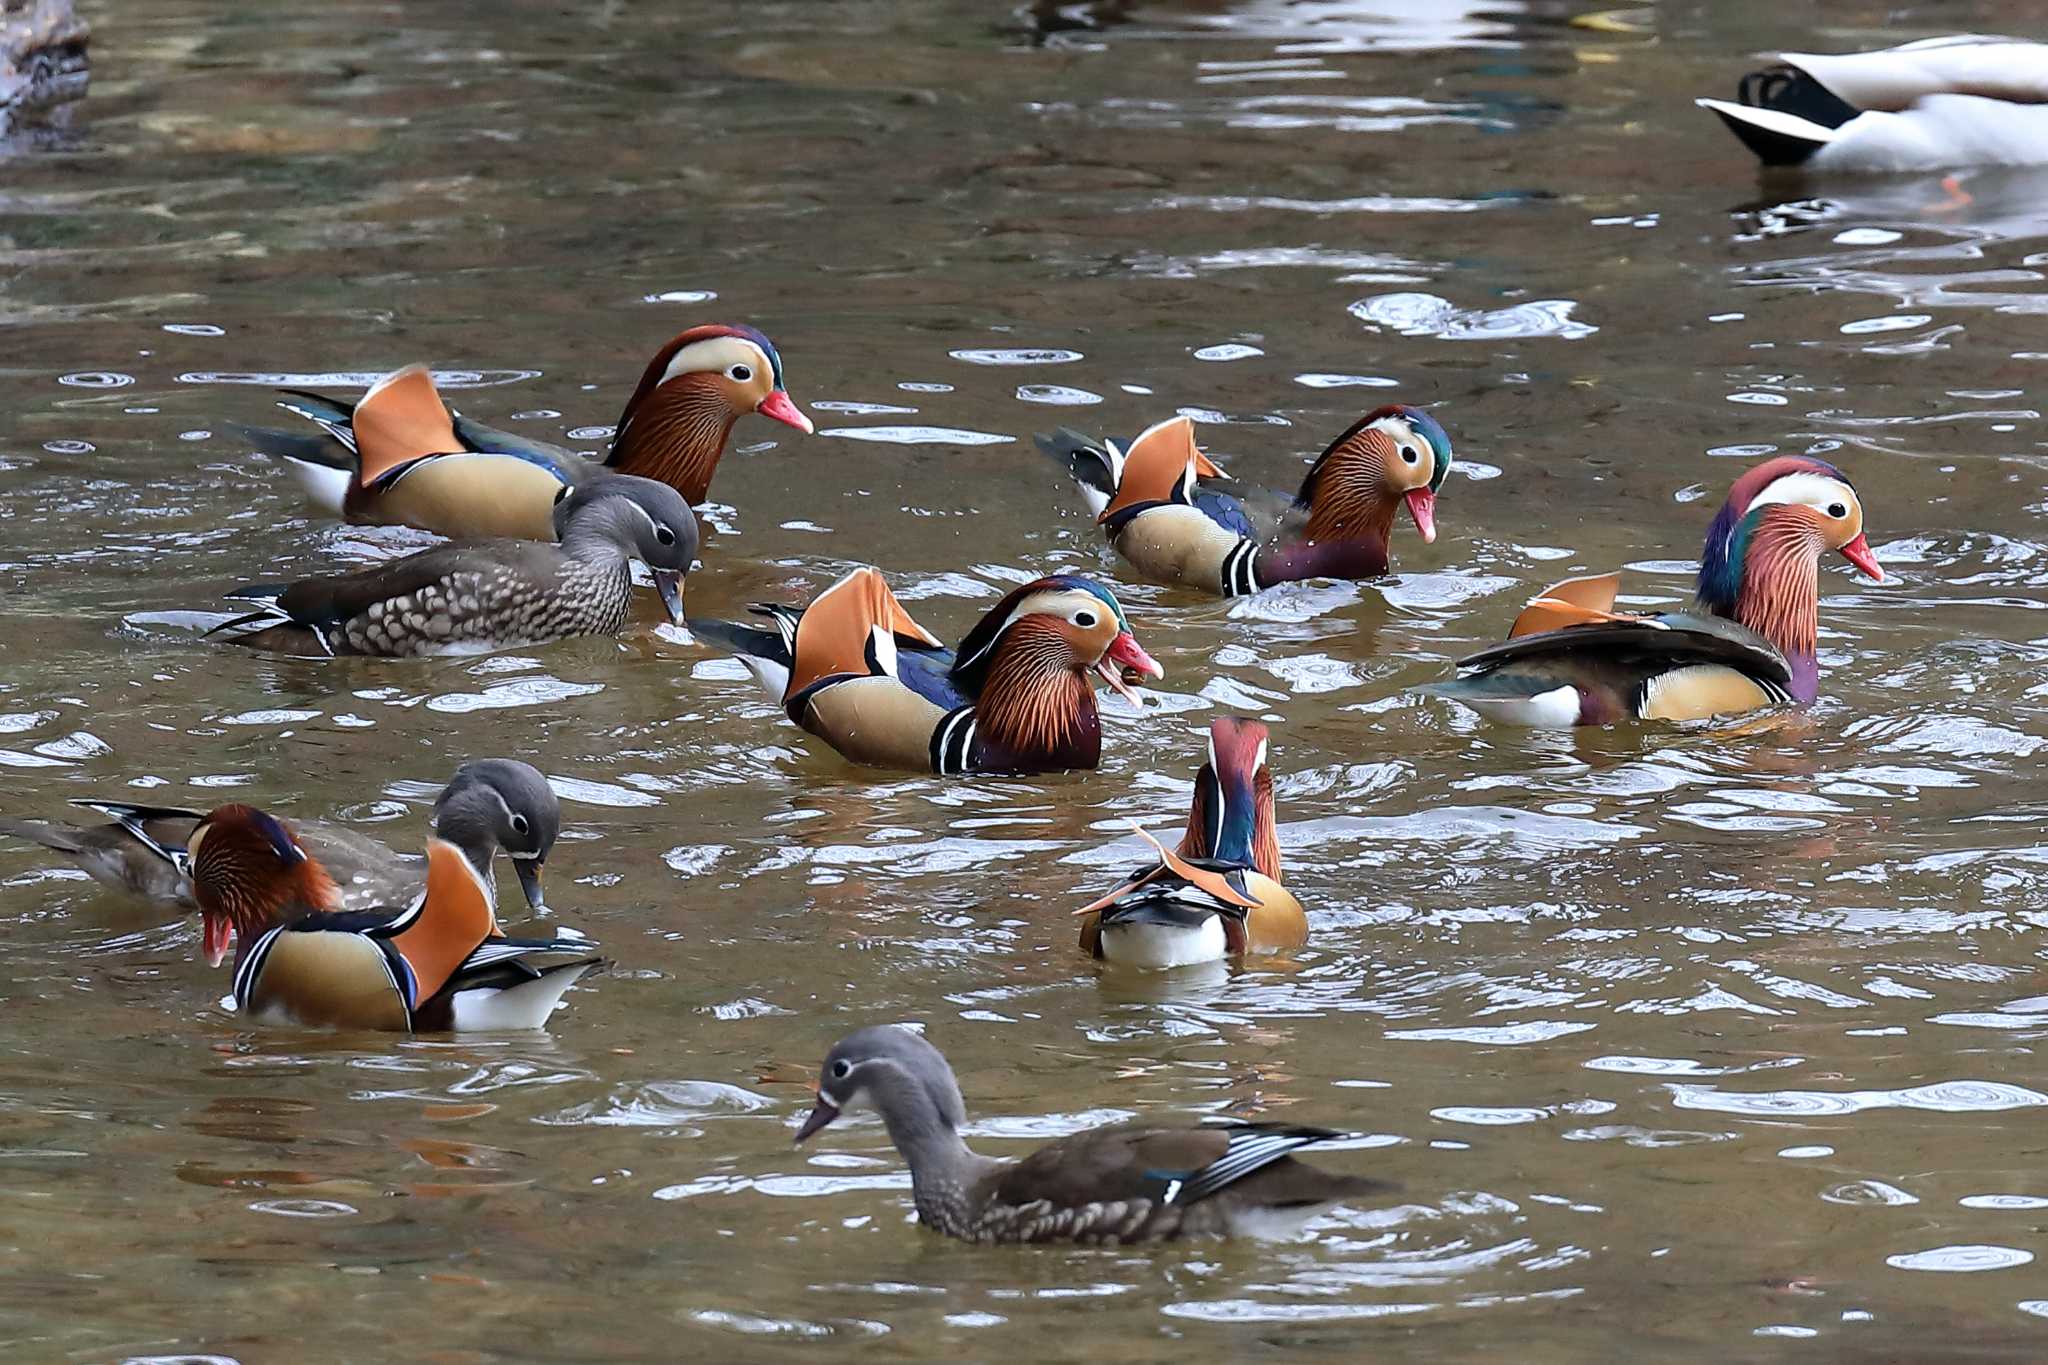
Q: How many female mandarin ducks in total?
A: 3